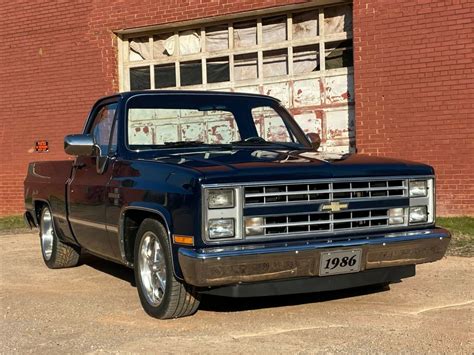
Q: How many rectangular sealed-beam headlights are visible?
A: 4